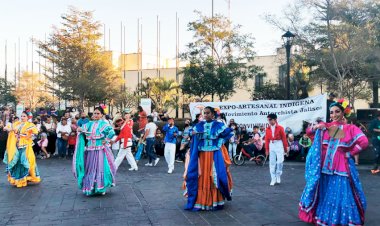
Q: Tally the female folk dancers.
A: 4